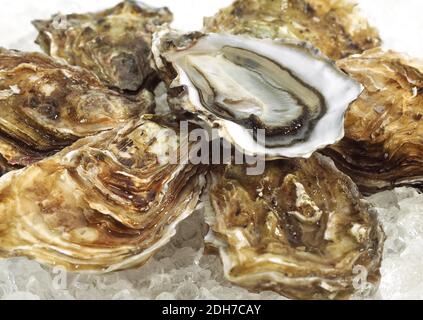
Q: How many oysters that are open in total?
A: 1